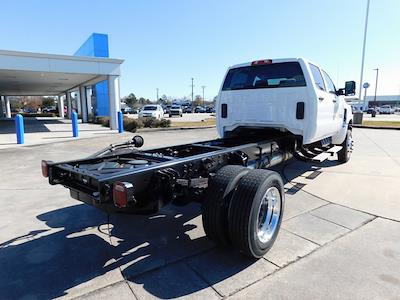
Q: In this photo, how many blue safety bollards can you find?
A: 3